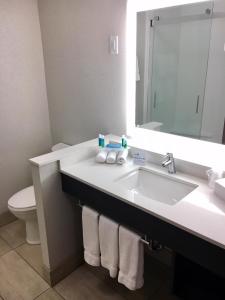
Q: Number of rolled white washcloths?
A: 3